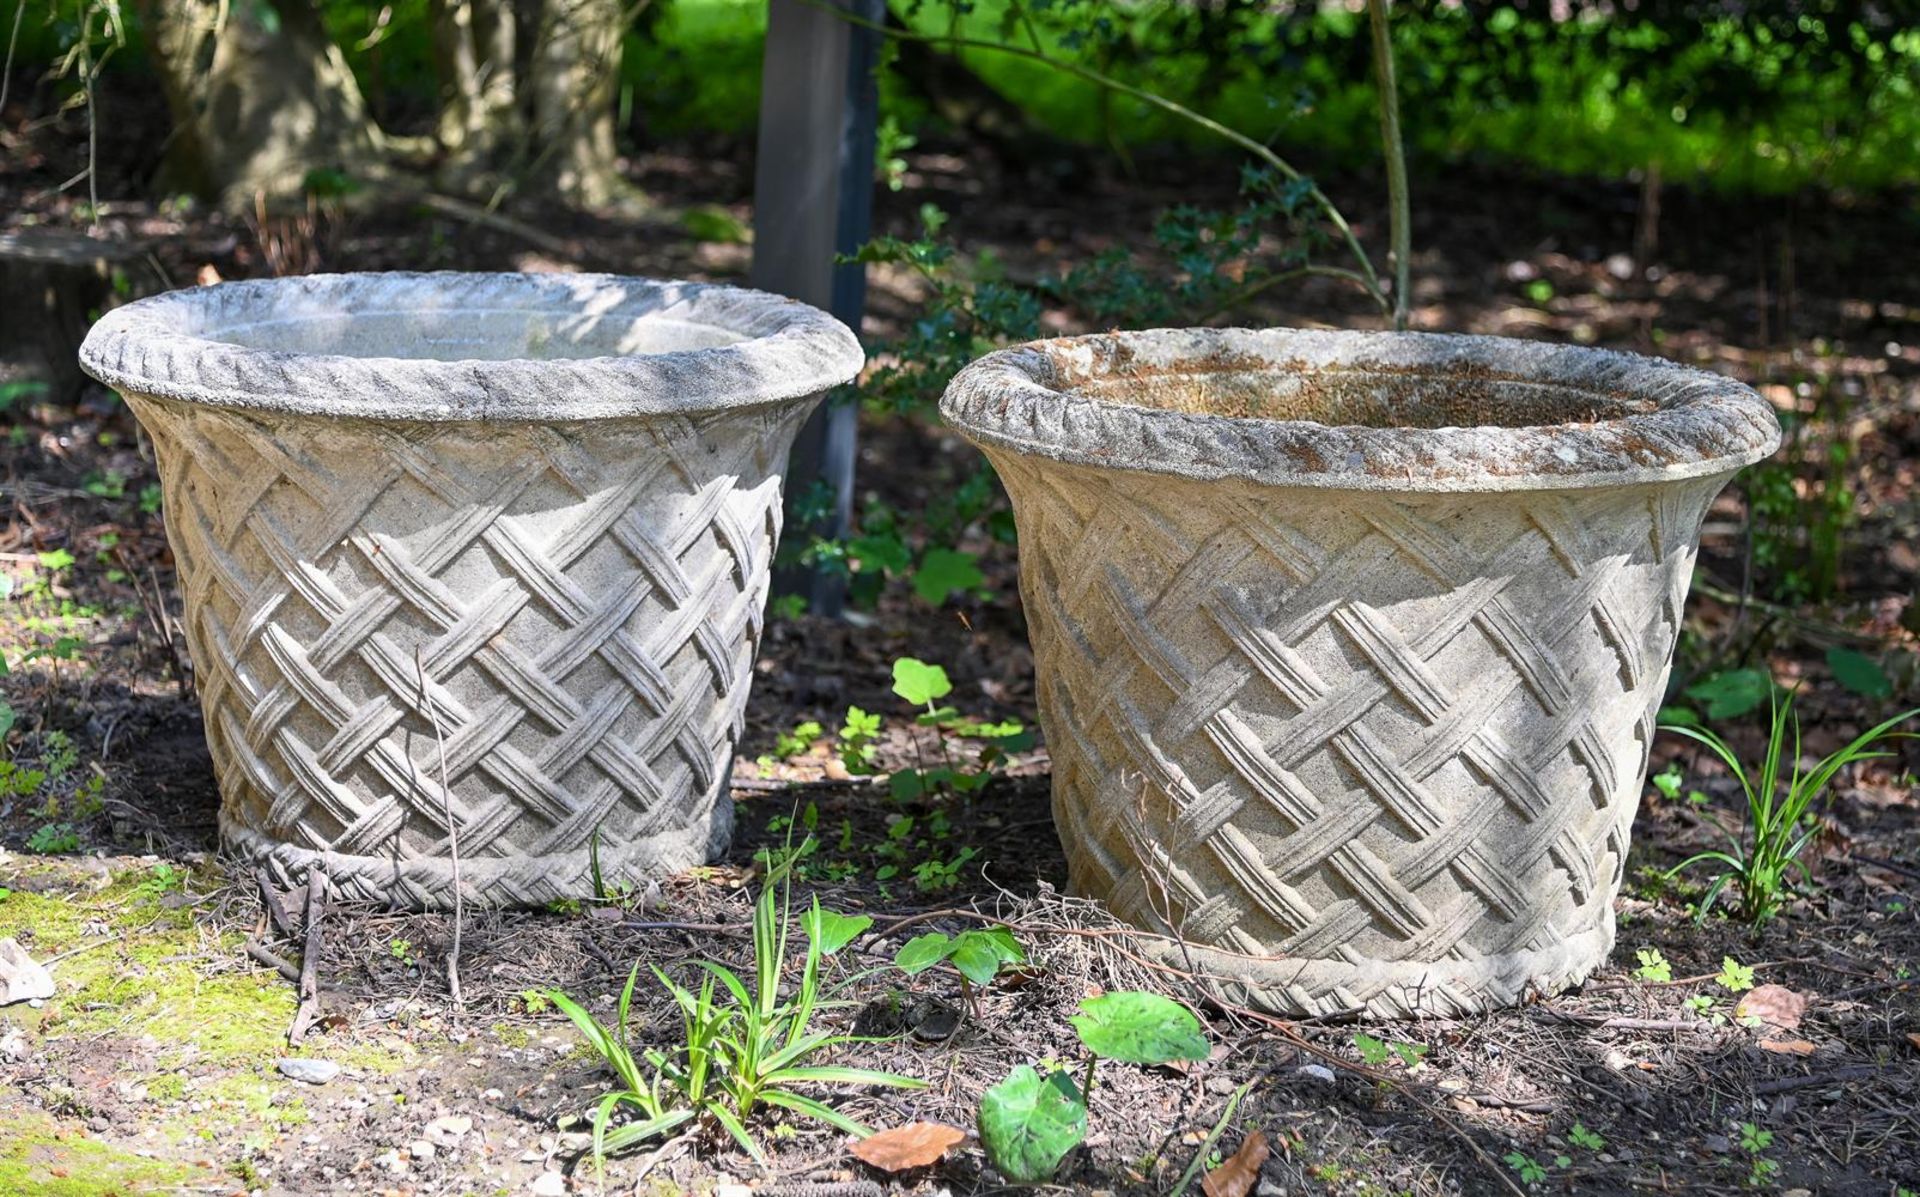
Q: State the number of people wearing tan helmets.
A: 0